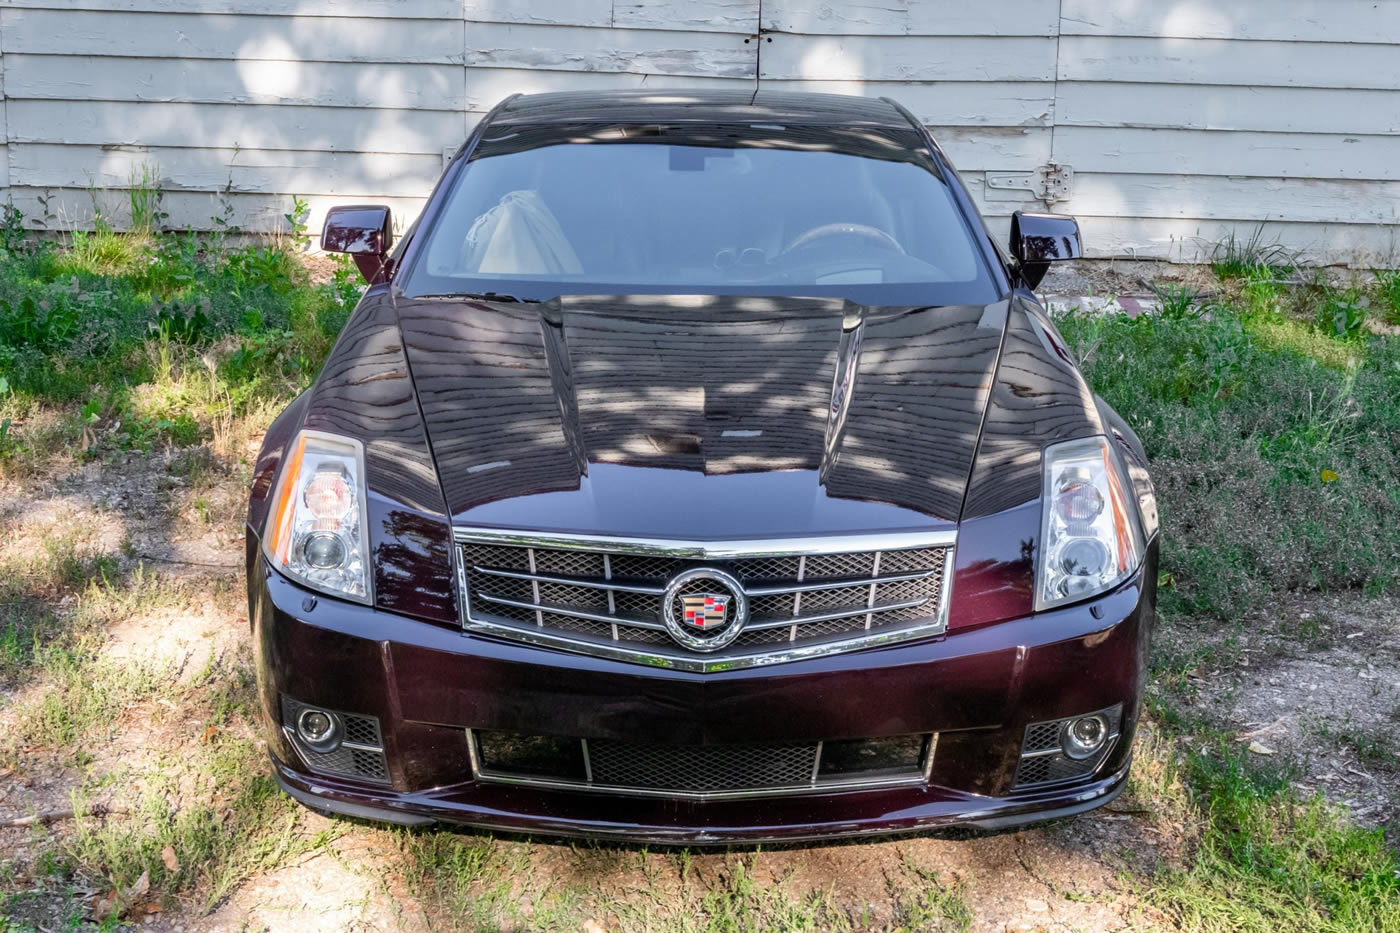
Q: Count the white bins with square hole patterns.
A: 0